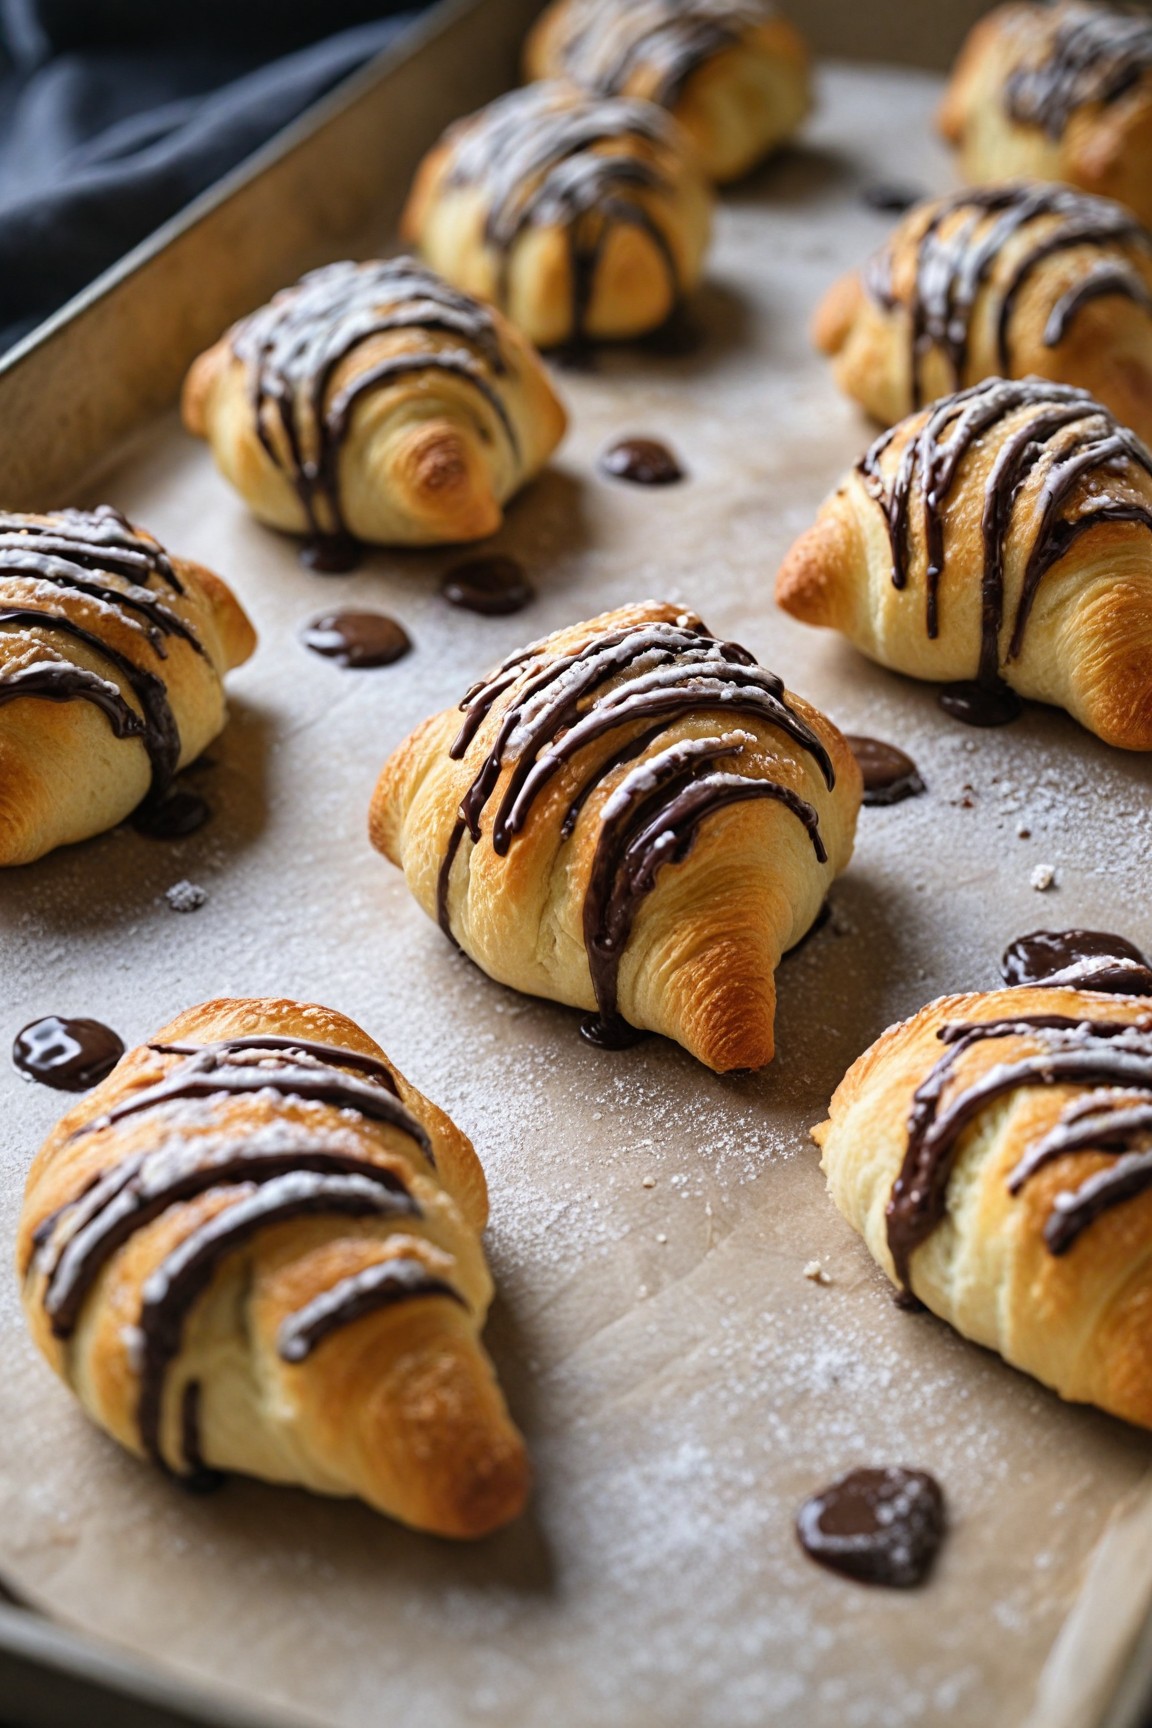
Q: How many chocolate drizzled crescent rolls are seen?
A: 10